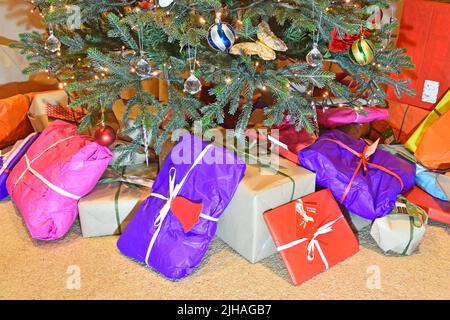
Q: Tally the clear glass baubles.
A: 4